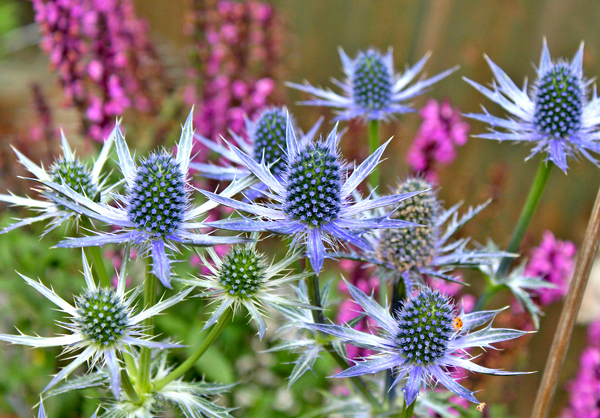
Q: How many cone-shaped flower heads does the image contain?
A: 10